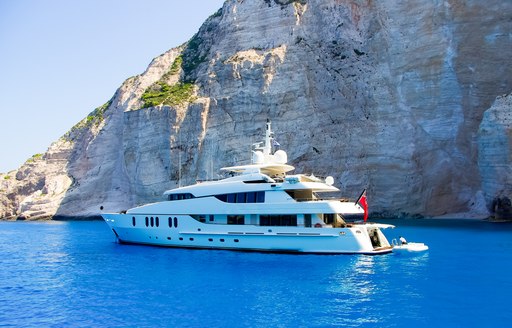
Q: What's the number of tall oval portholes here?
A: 6